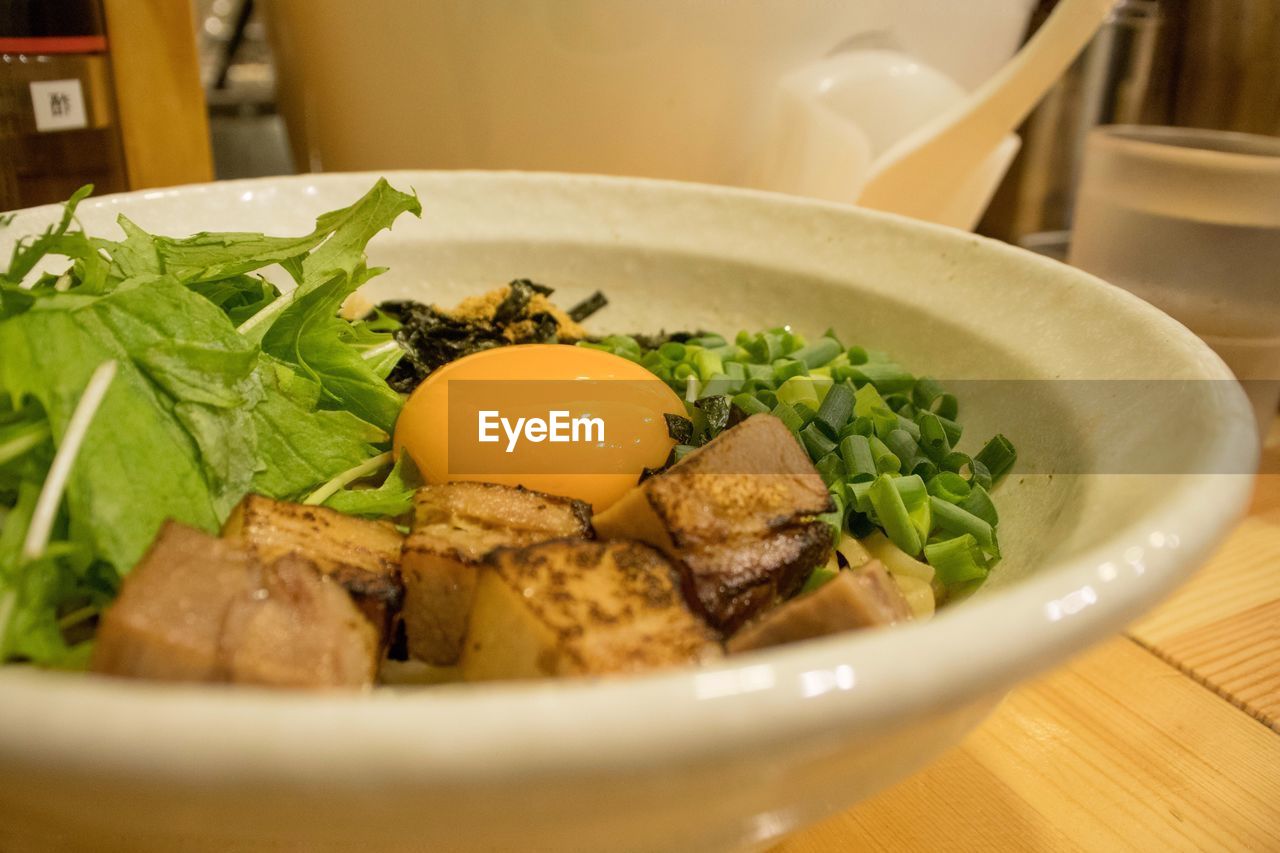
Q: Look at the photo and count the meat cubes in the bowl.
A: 6